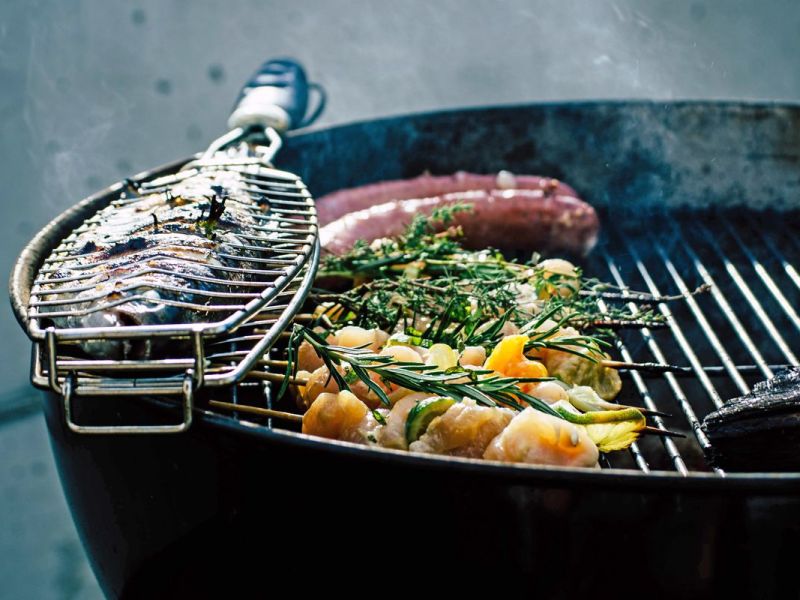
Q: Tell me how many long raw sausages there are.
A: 2